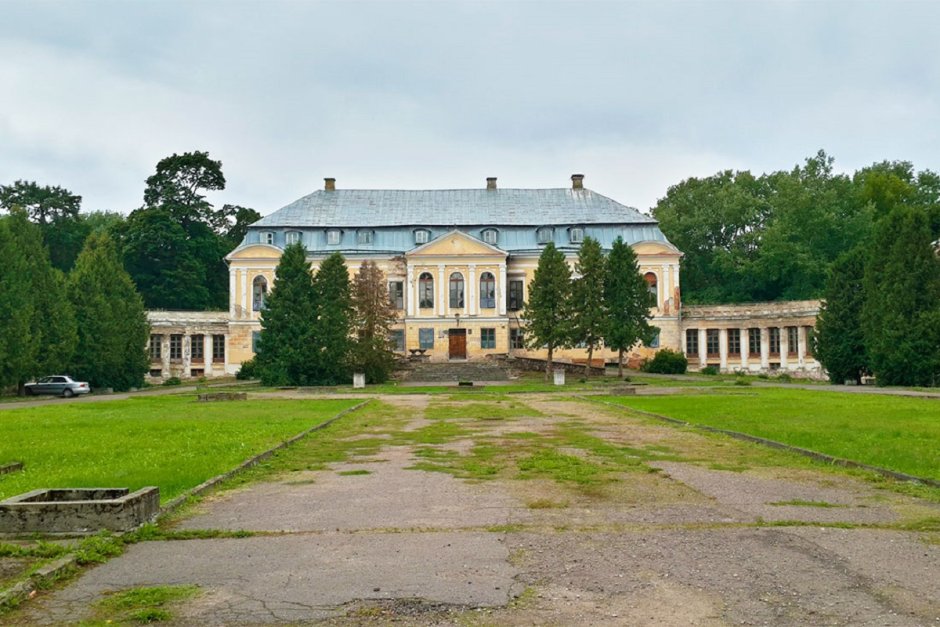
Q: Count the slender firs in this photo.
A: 6